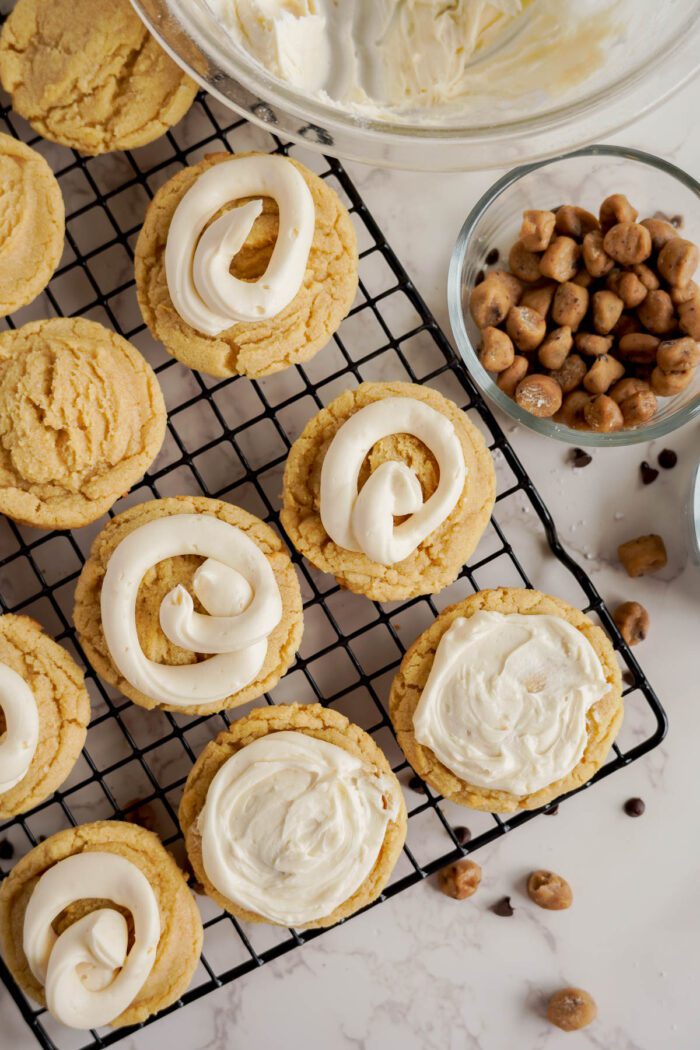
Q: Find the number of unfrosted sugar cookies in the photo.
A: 3